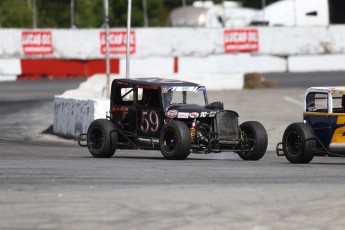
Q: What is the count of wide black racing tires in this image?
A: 4